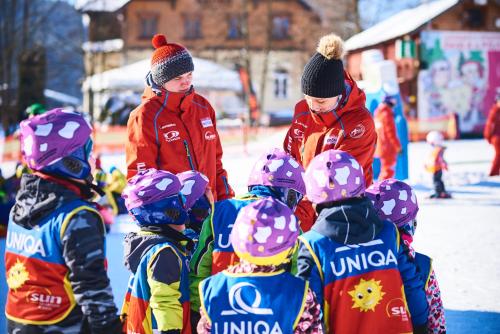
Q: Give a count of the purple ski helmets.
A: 7